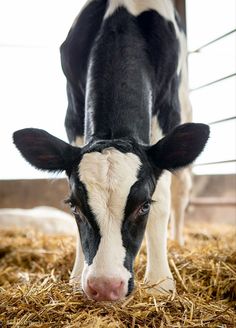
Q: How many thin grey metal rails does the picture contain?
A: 4